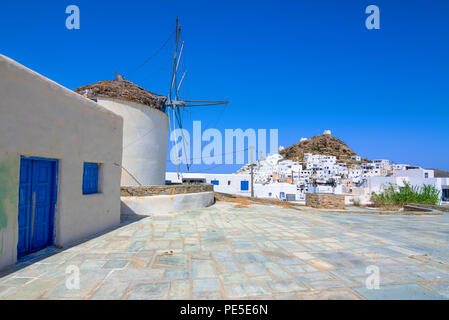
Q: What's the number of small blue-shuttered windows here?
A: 1